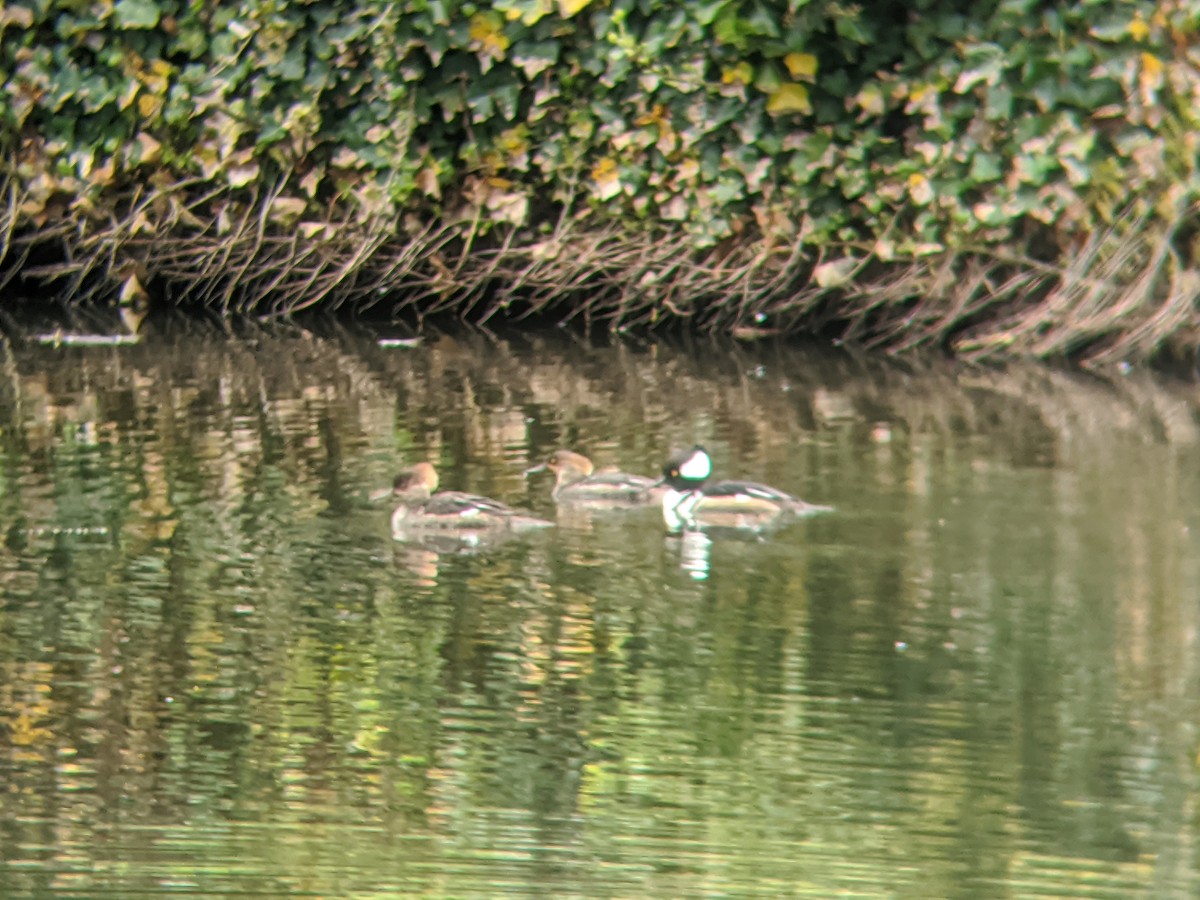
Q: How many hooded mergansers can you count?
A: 3